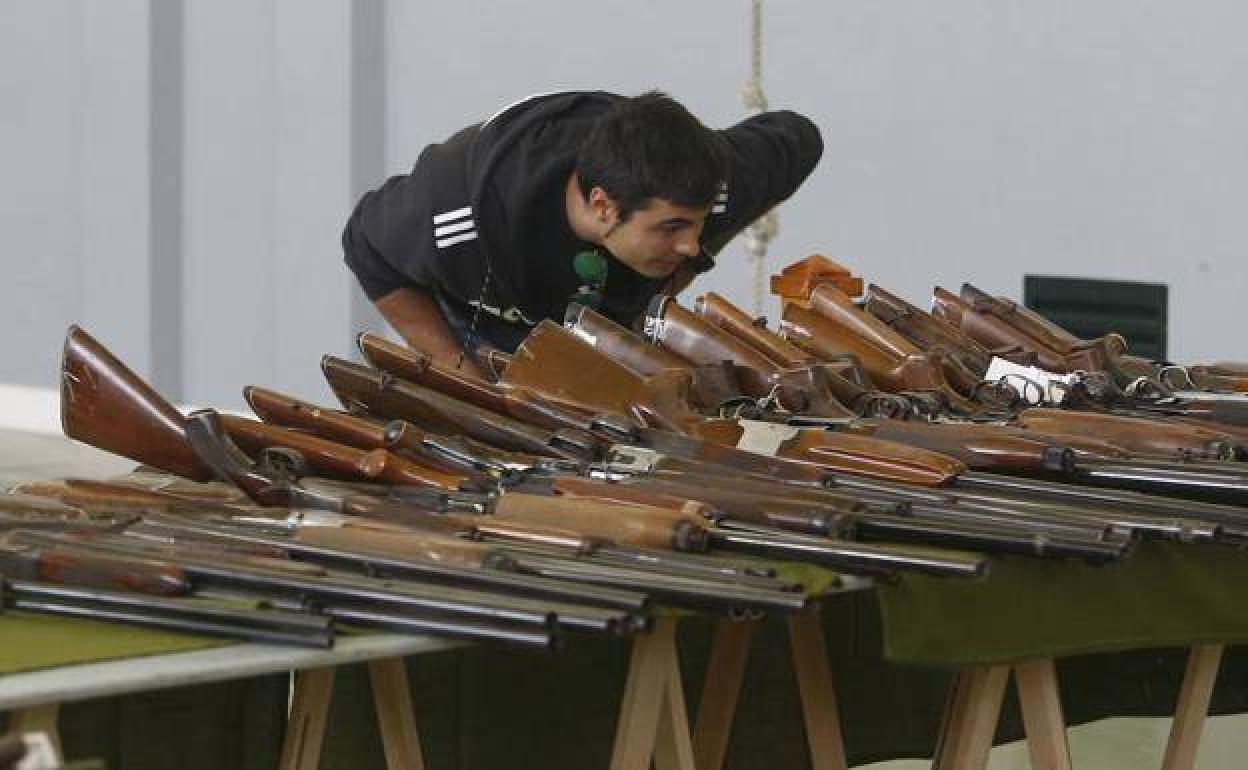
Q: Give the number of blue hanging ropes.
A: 0